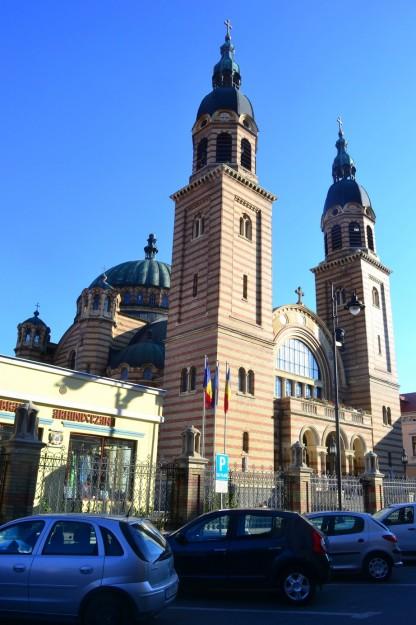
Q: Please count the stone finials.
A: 4